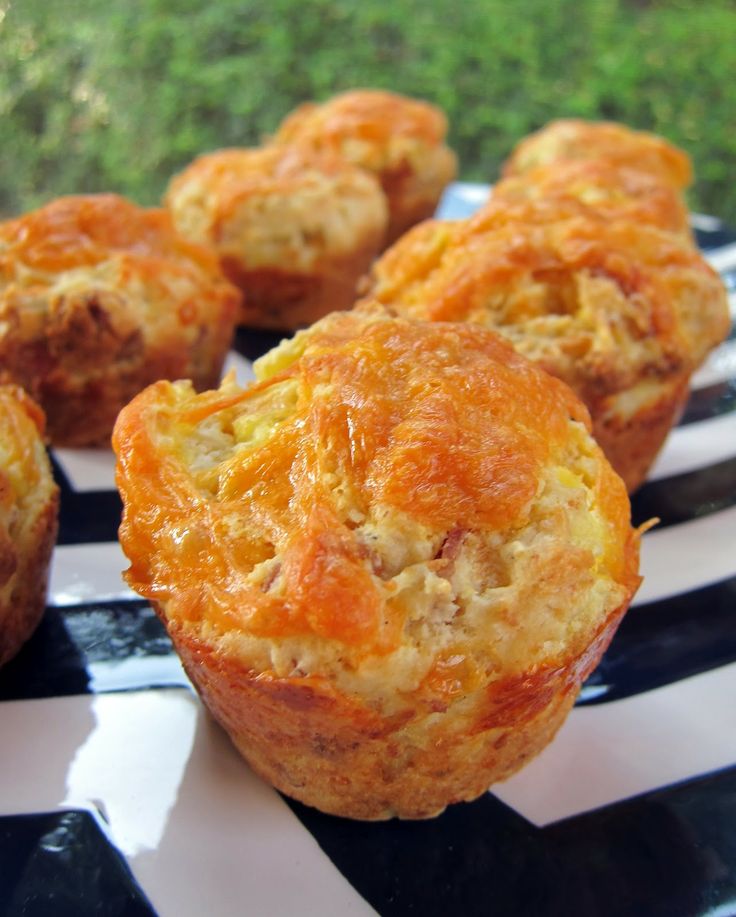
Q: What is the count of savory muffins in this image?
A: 8